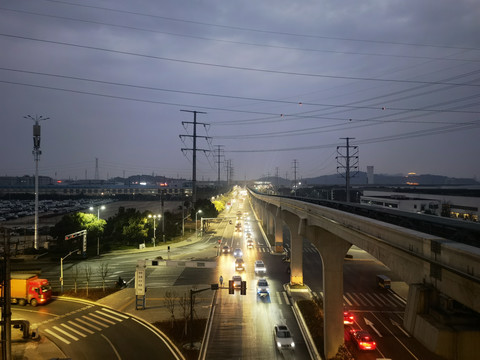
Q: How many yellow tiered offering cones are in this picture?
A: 0